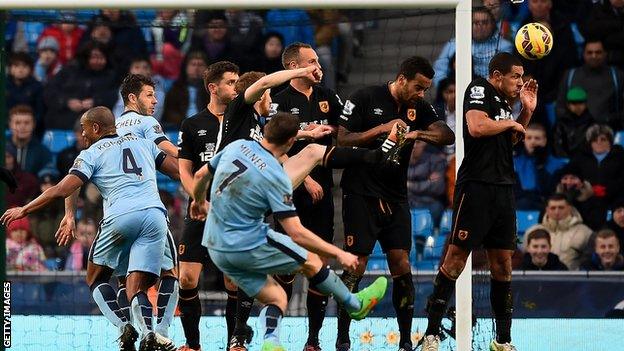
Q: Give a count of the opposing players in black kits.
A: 5